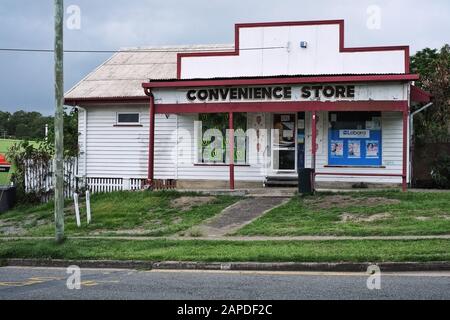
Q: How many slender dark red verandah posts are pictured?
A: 4